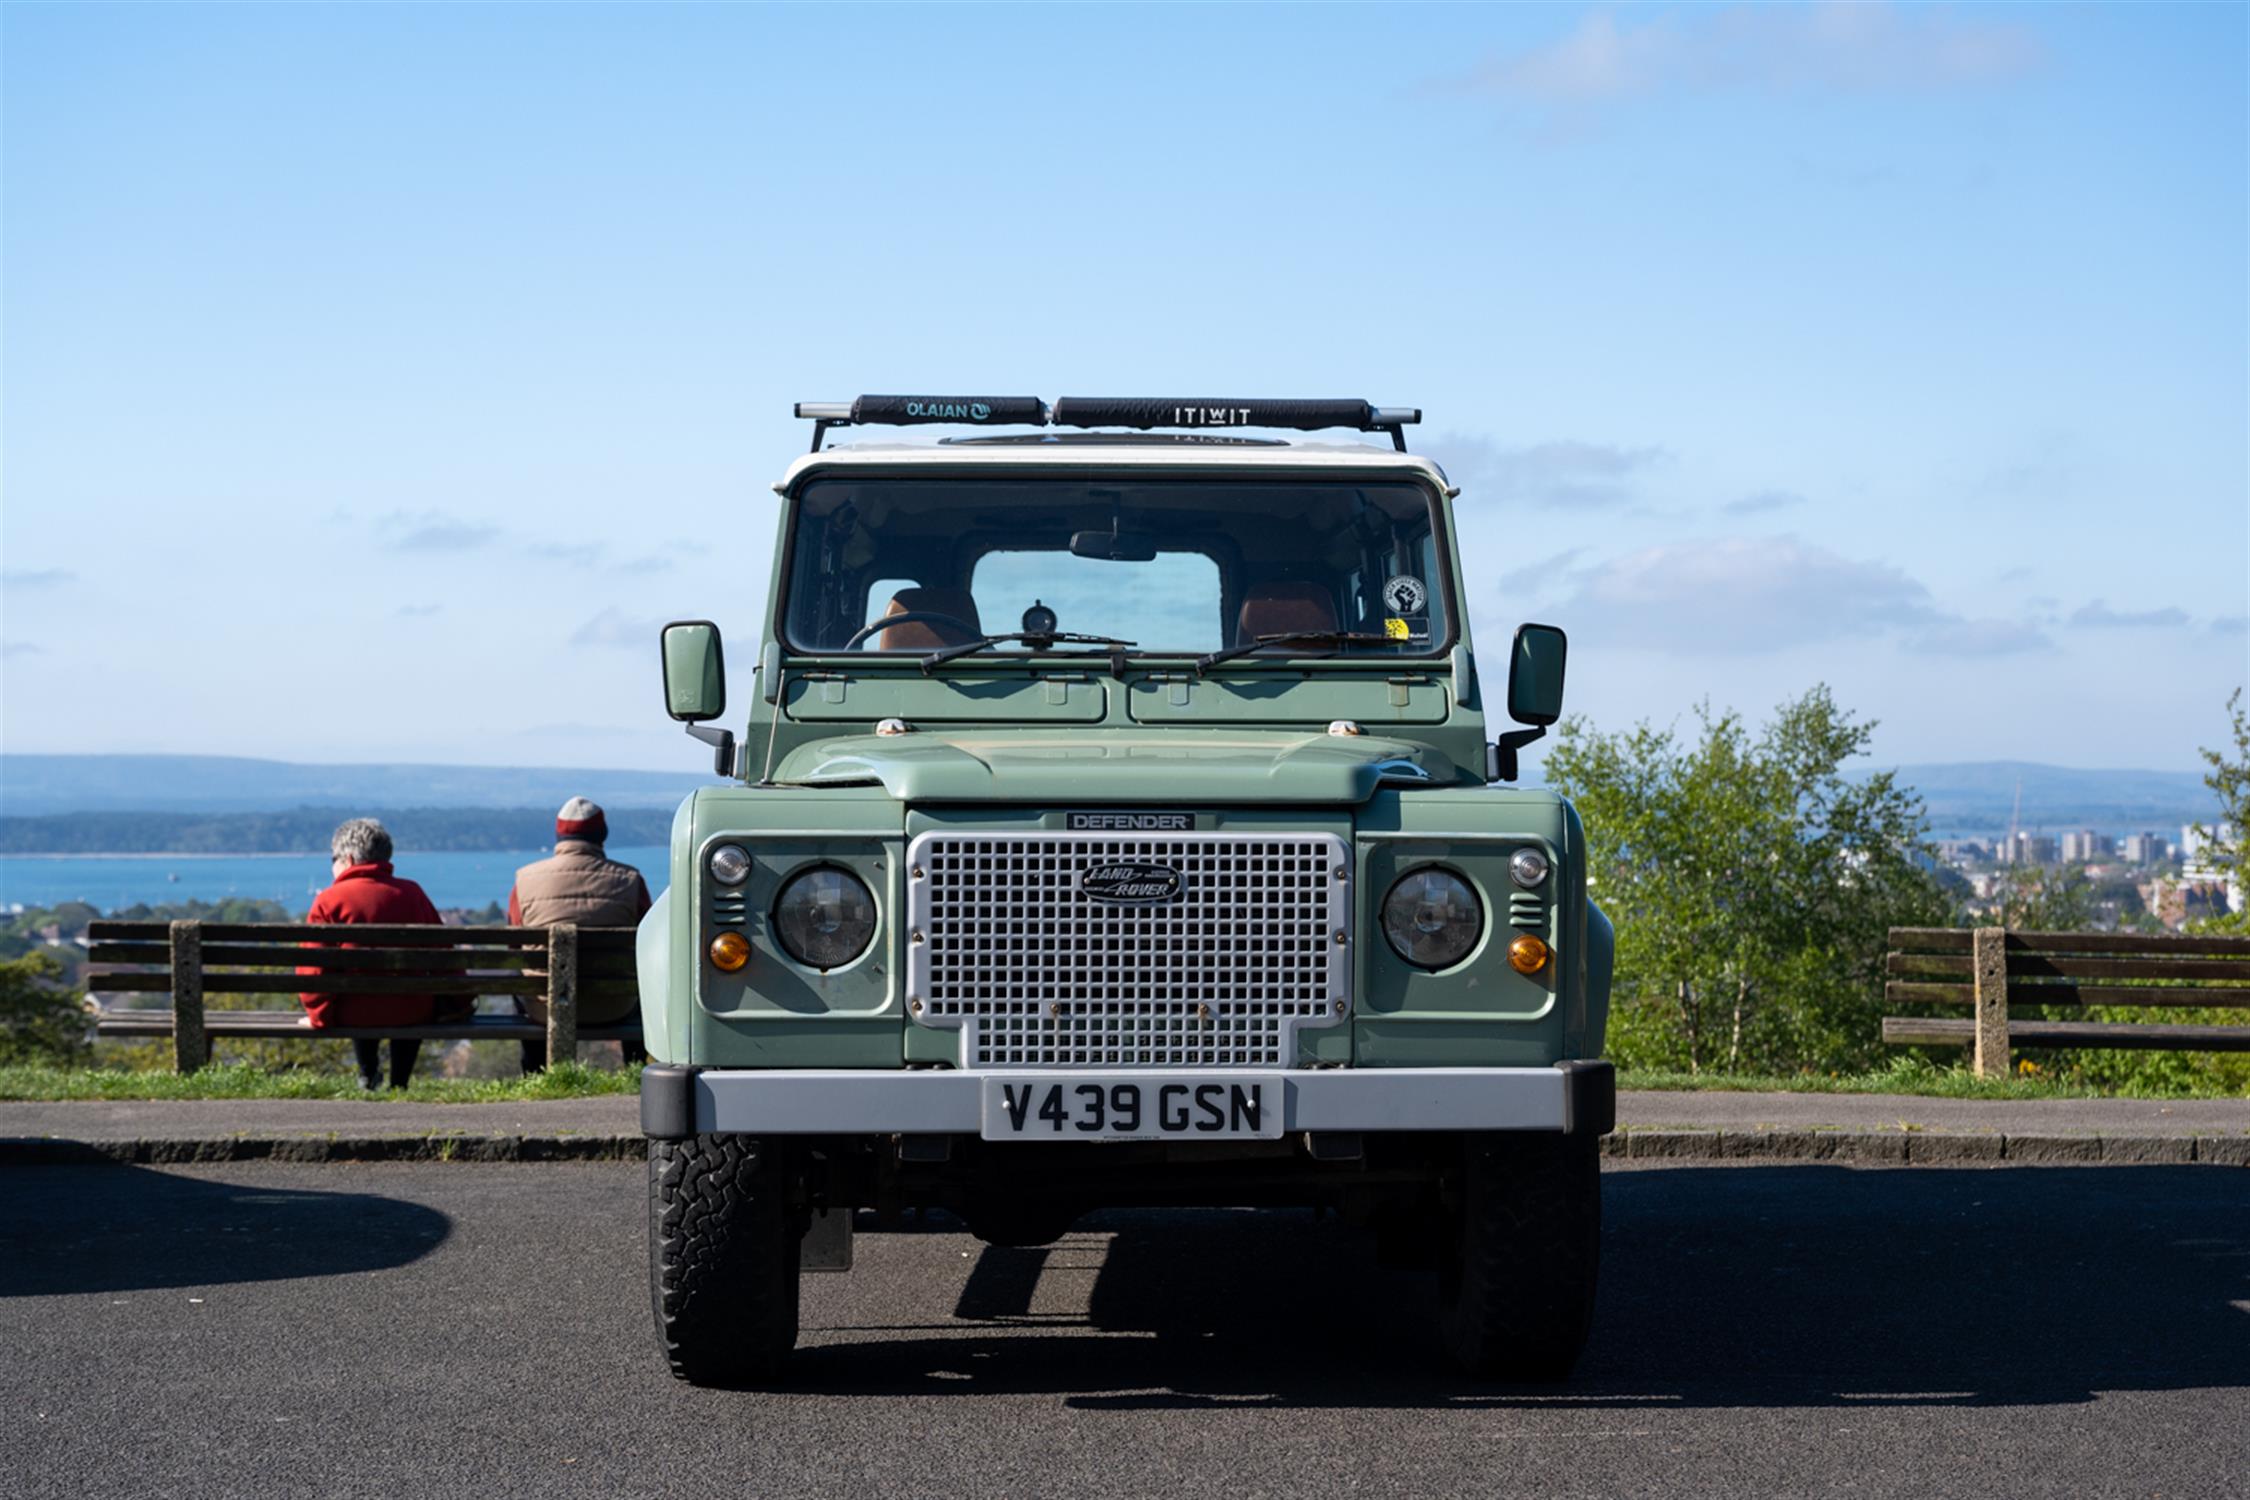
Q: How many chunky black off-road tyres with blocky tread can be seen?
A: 2